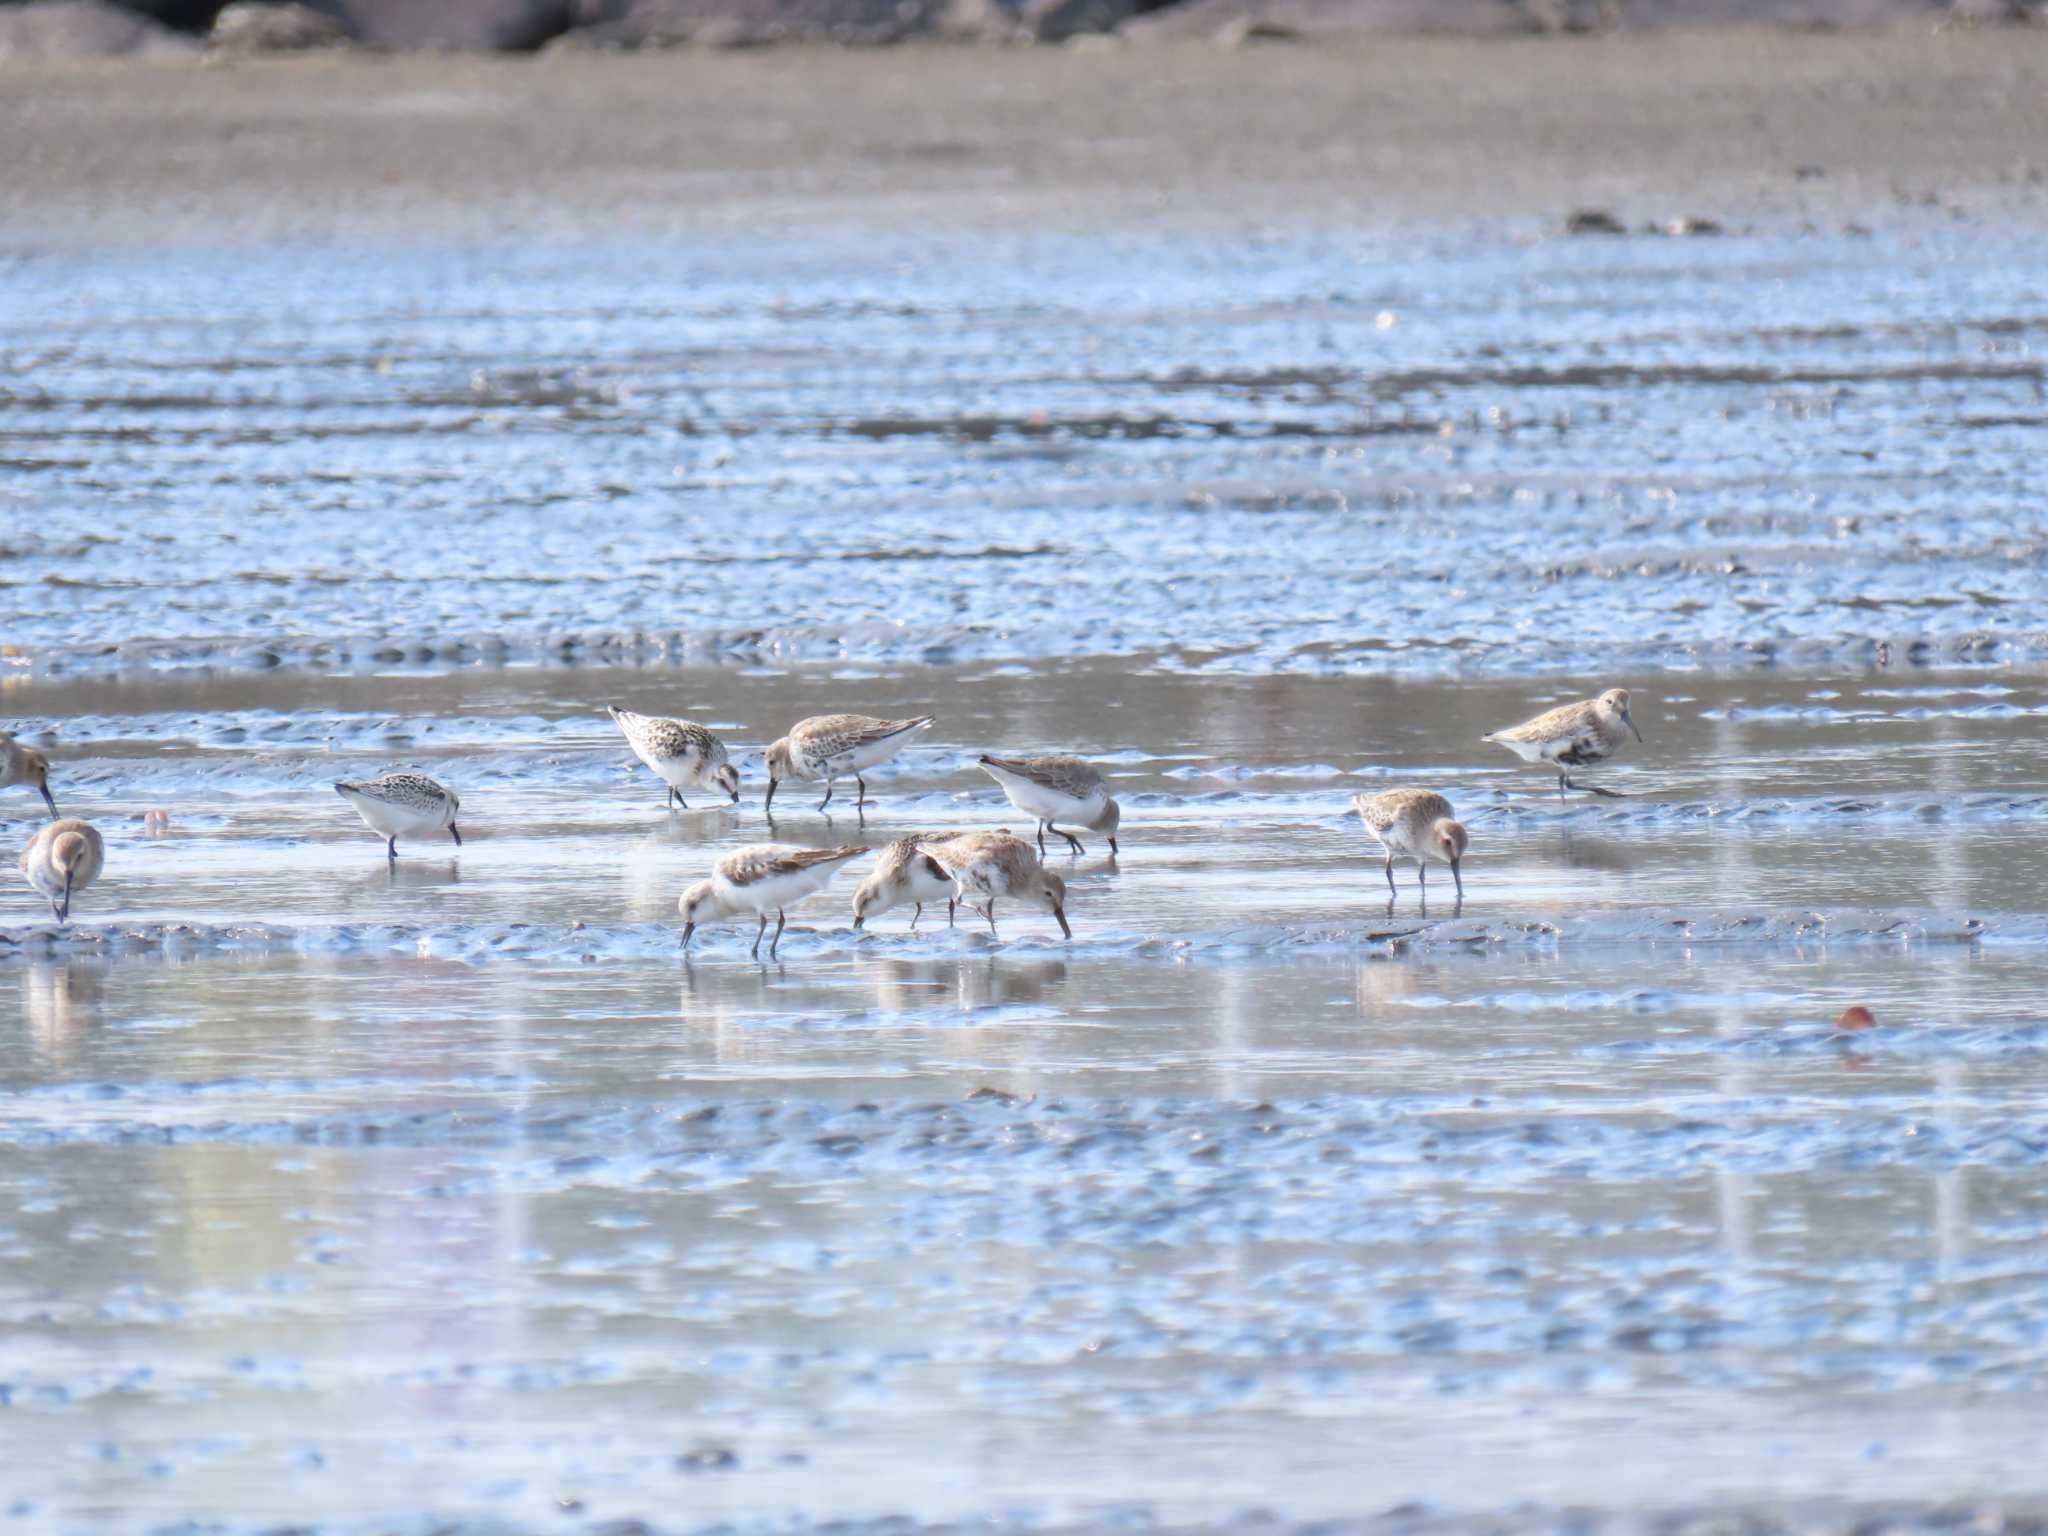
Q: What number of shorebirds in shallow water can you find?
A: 11